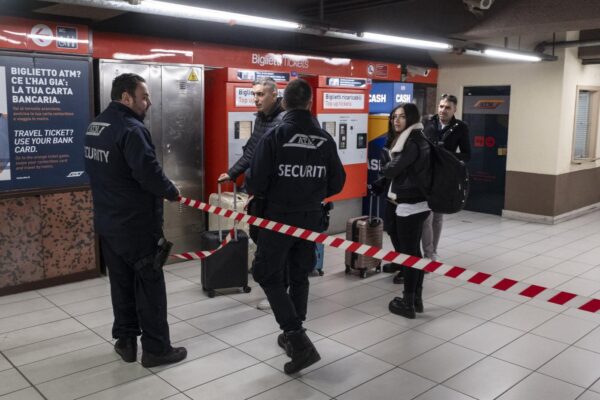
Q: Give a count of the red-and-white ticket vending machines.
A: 2